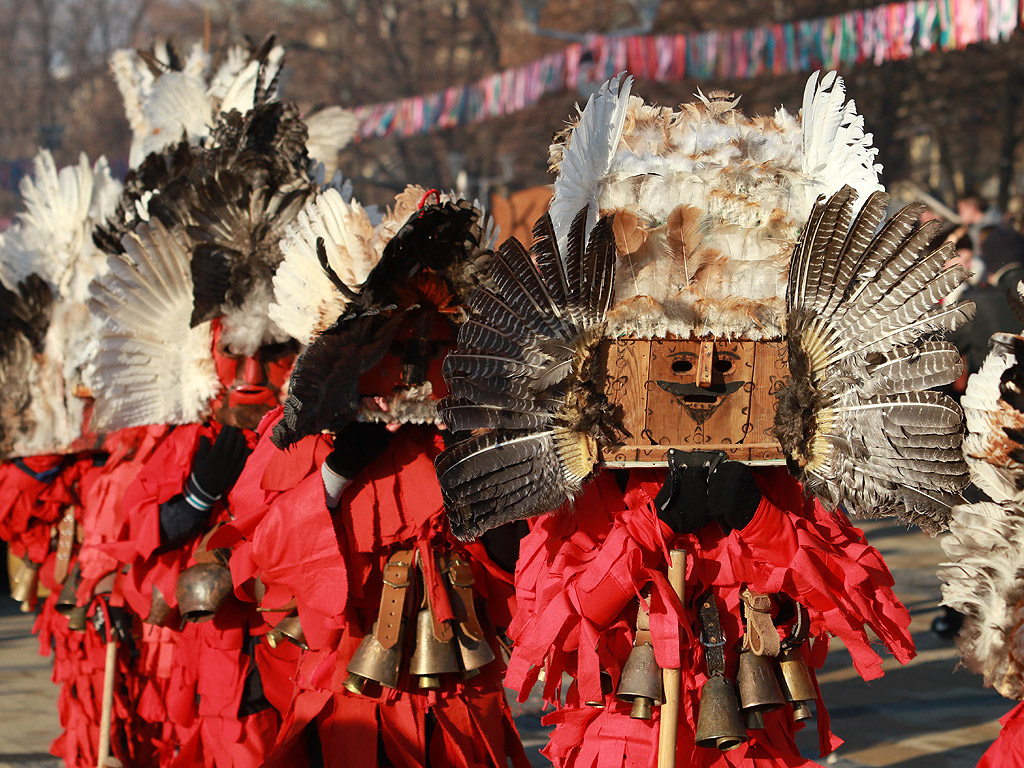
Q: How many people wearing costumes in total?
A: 5